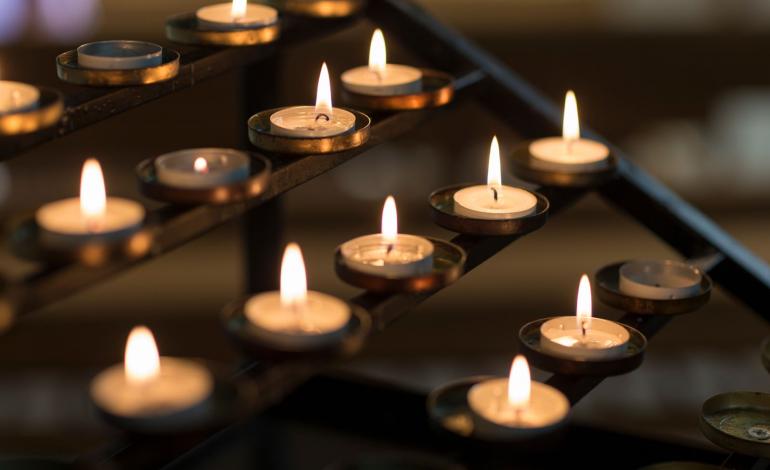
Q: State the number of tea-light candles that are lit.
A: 12